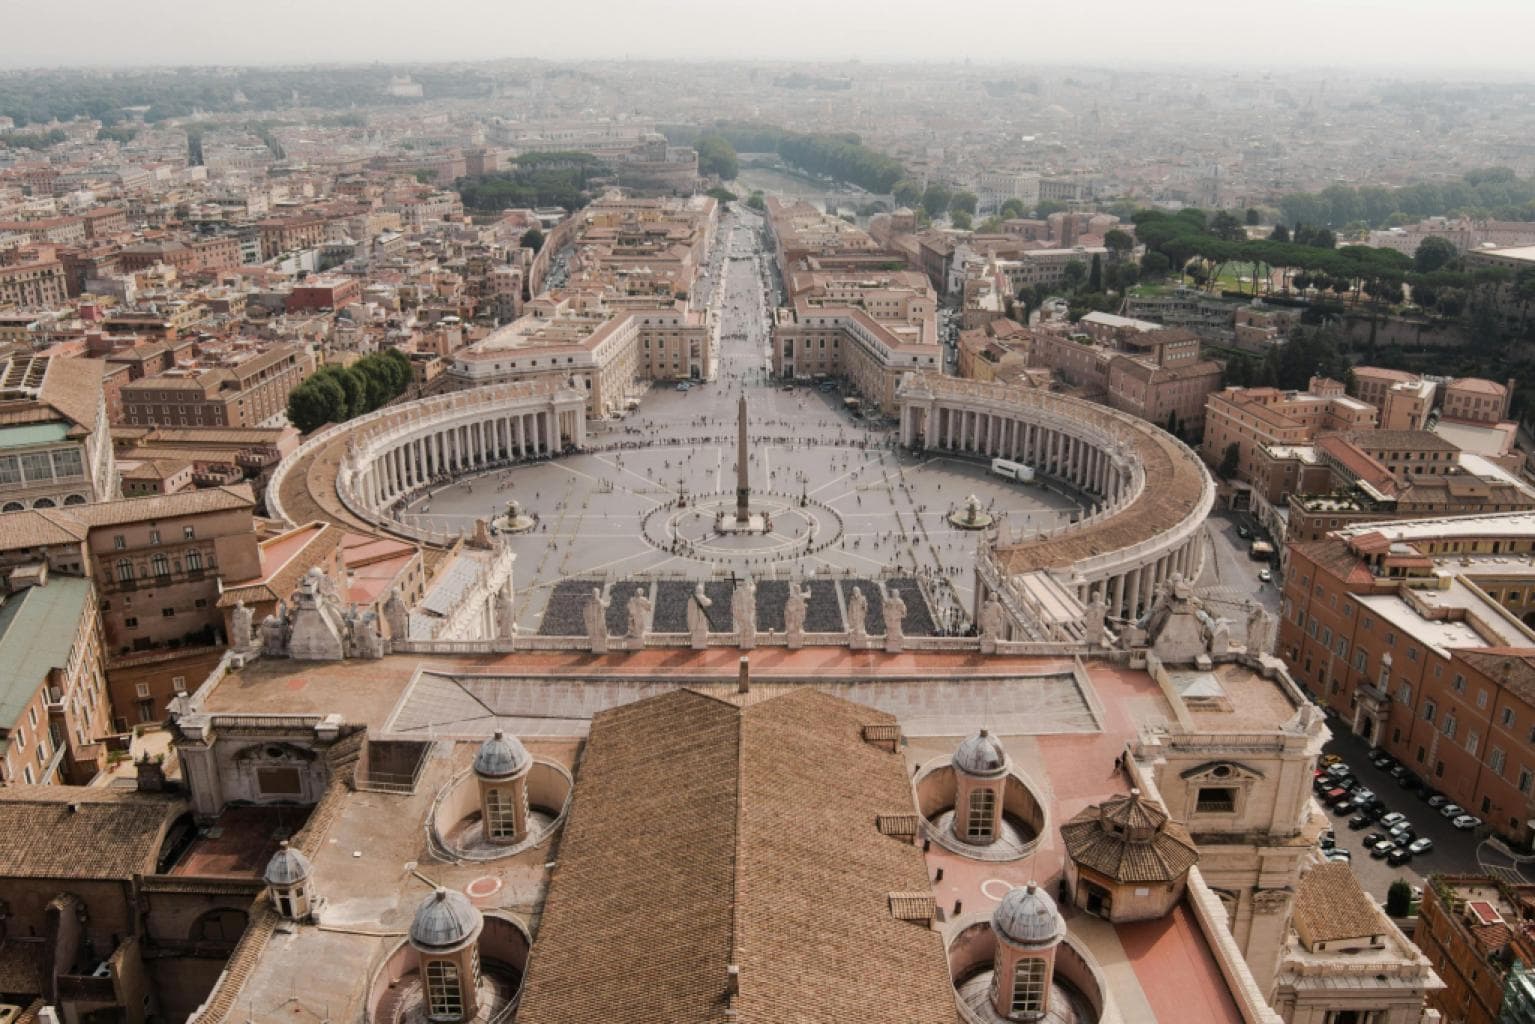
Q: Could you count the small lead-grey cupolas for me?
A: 5